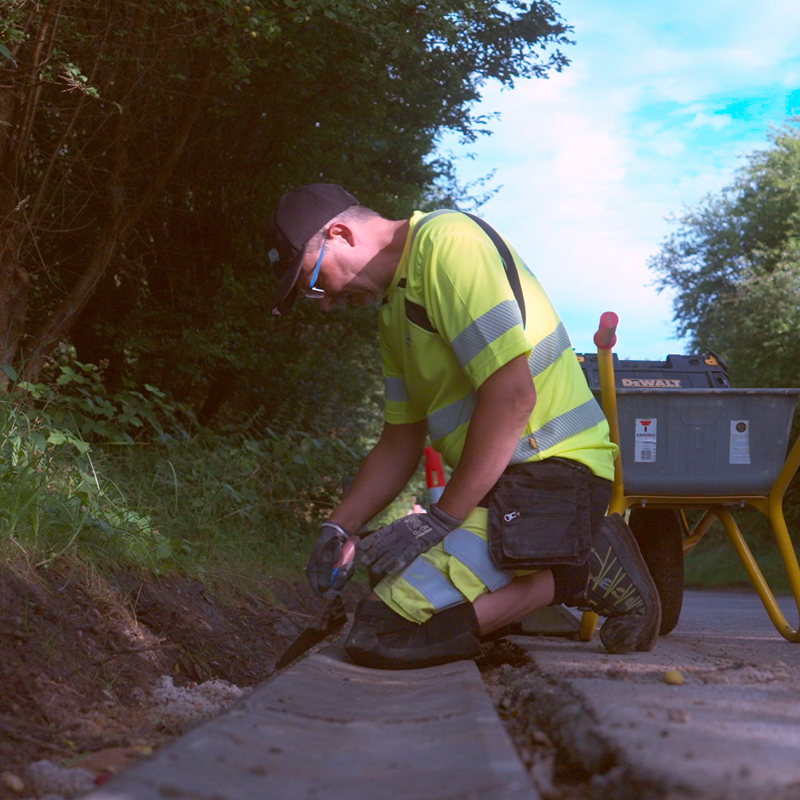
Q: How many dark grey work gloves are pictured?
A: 2